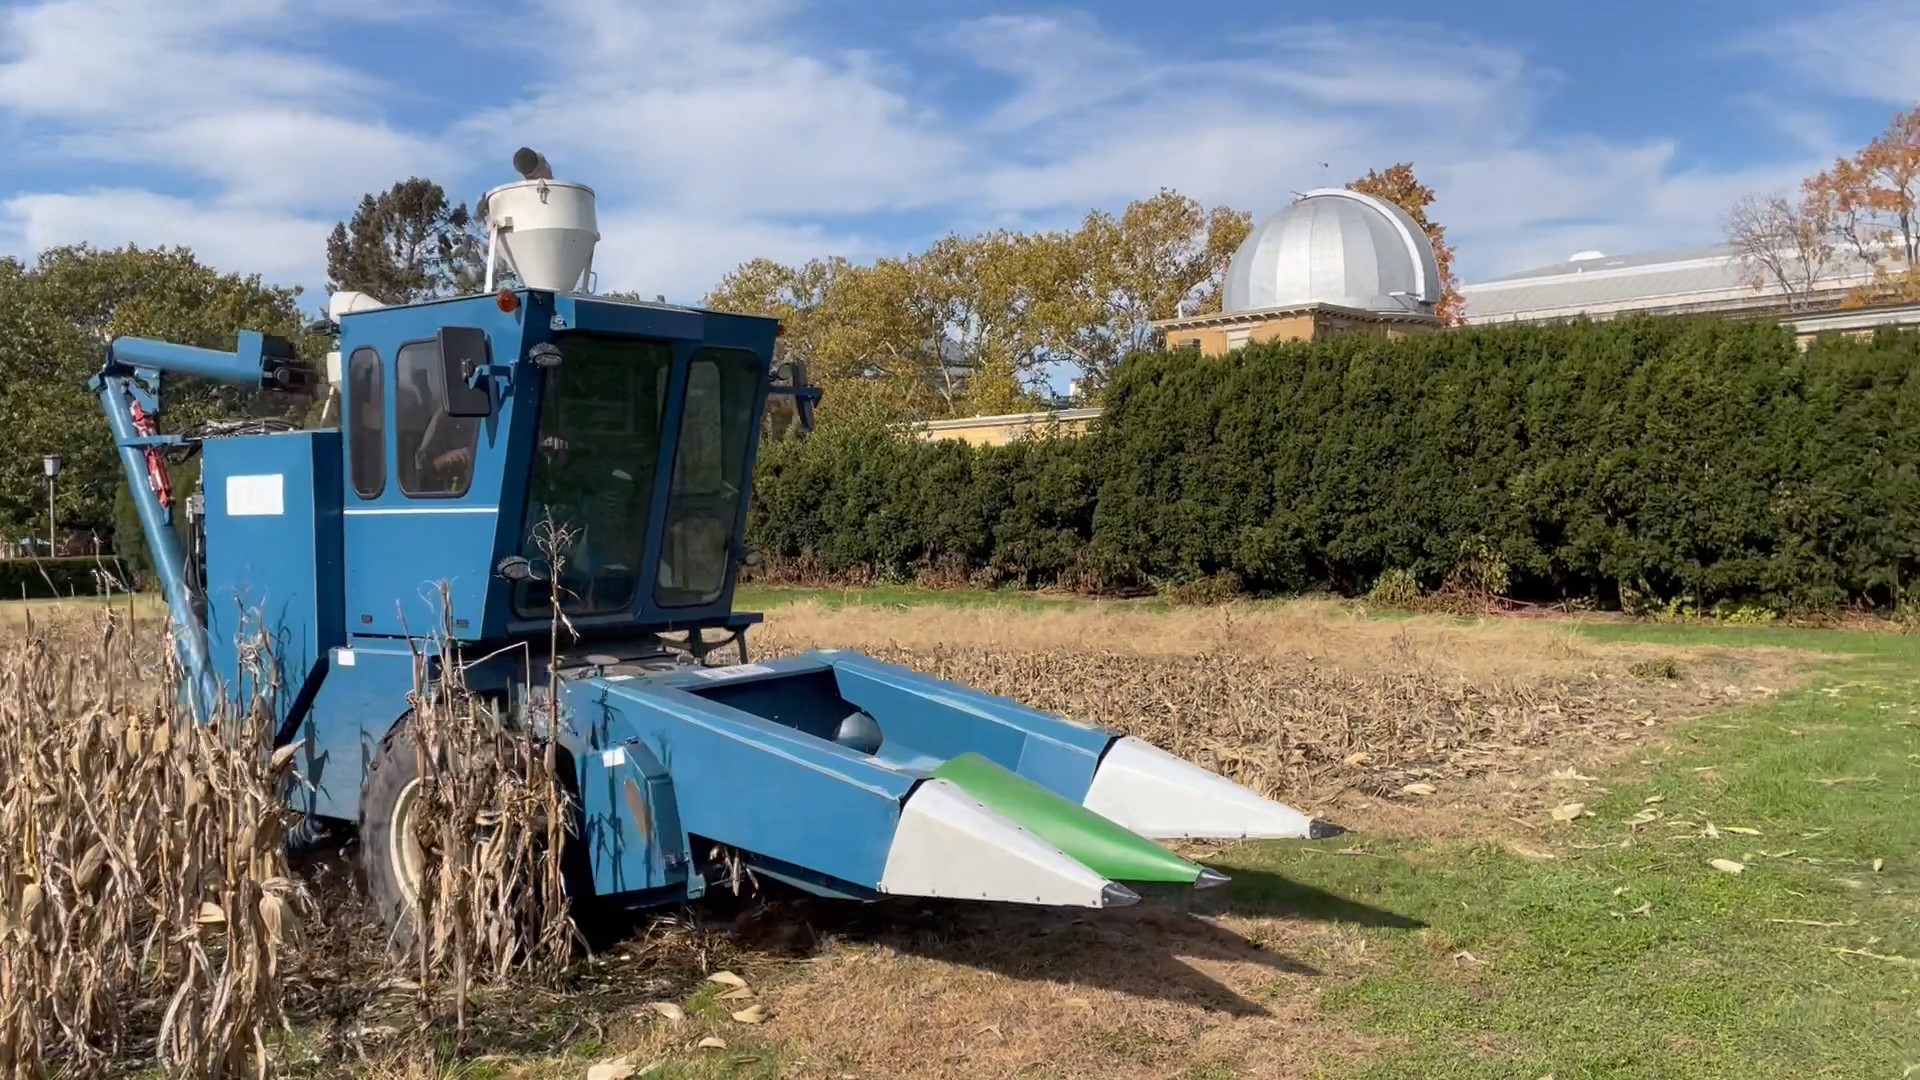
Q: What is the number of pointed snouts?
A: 3